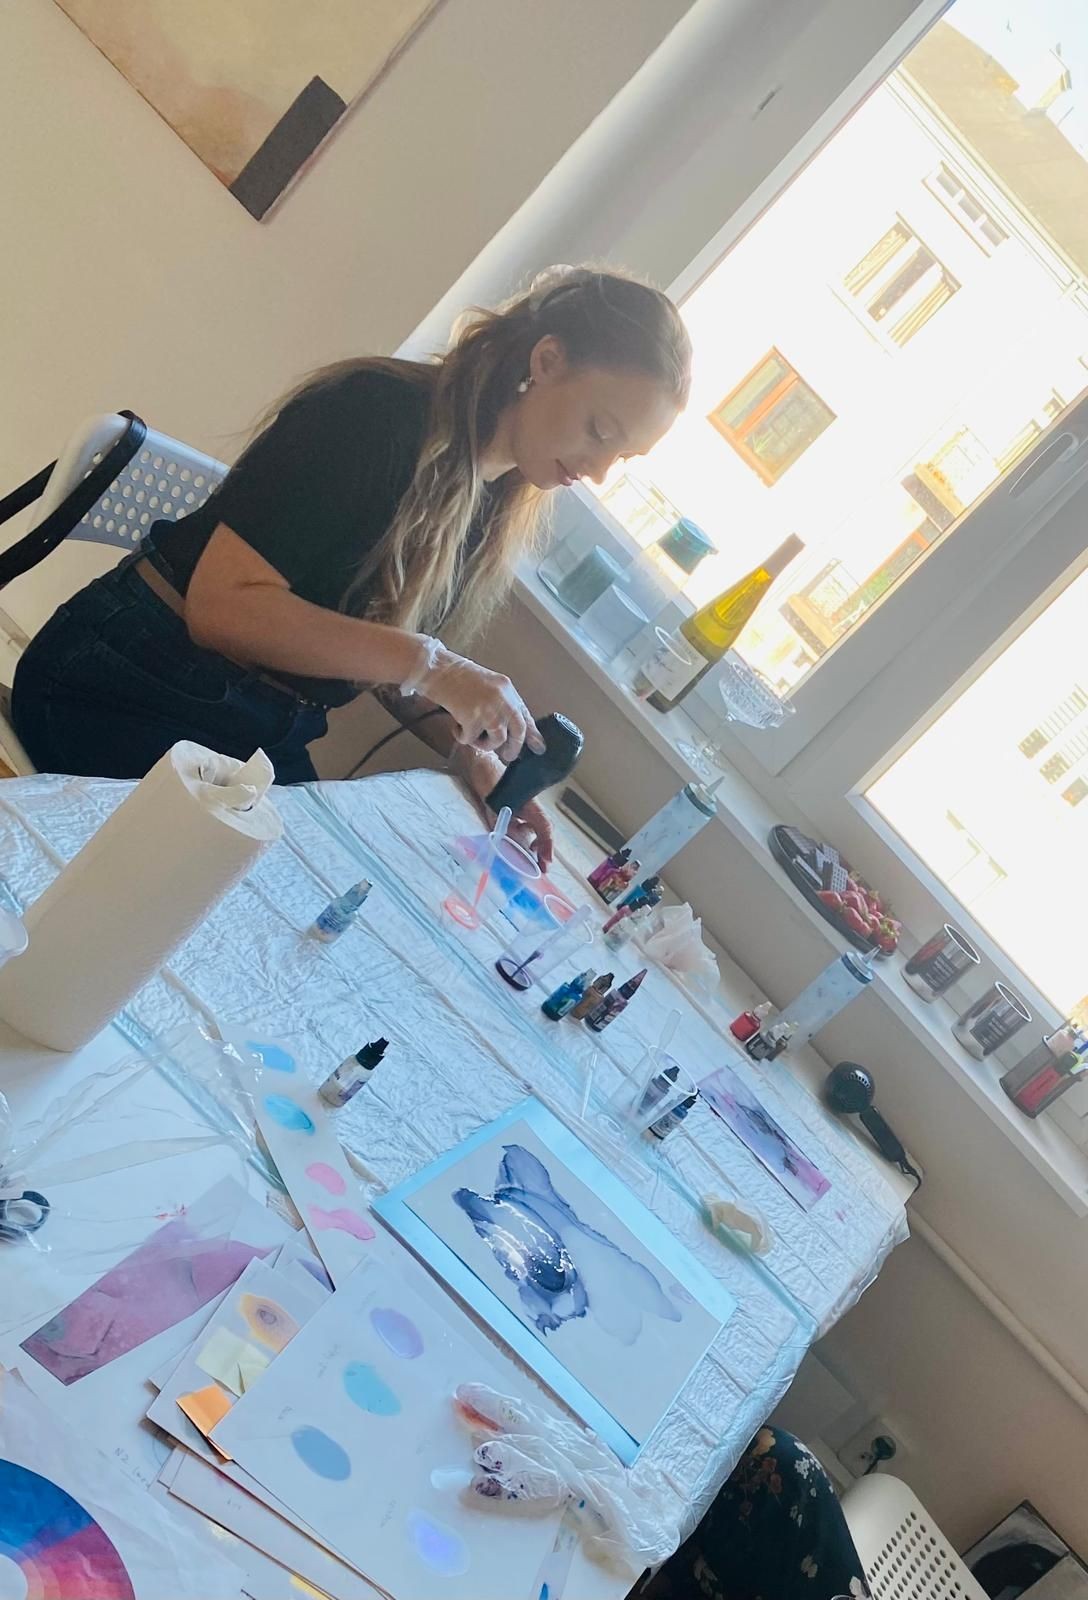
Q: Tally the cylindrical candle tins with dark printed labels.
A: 2